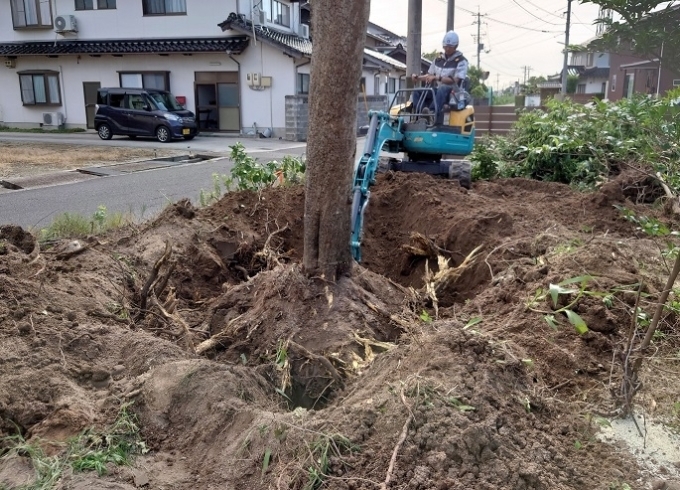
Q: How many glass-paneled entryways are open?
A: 1